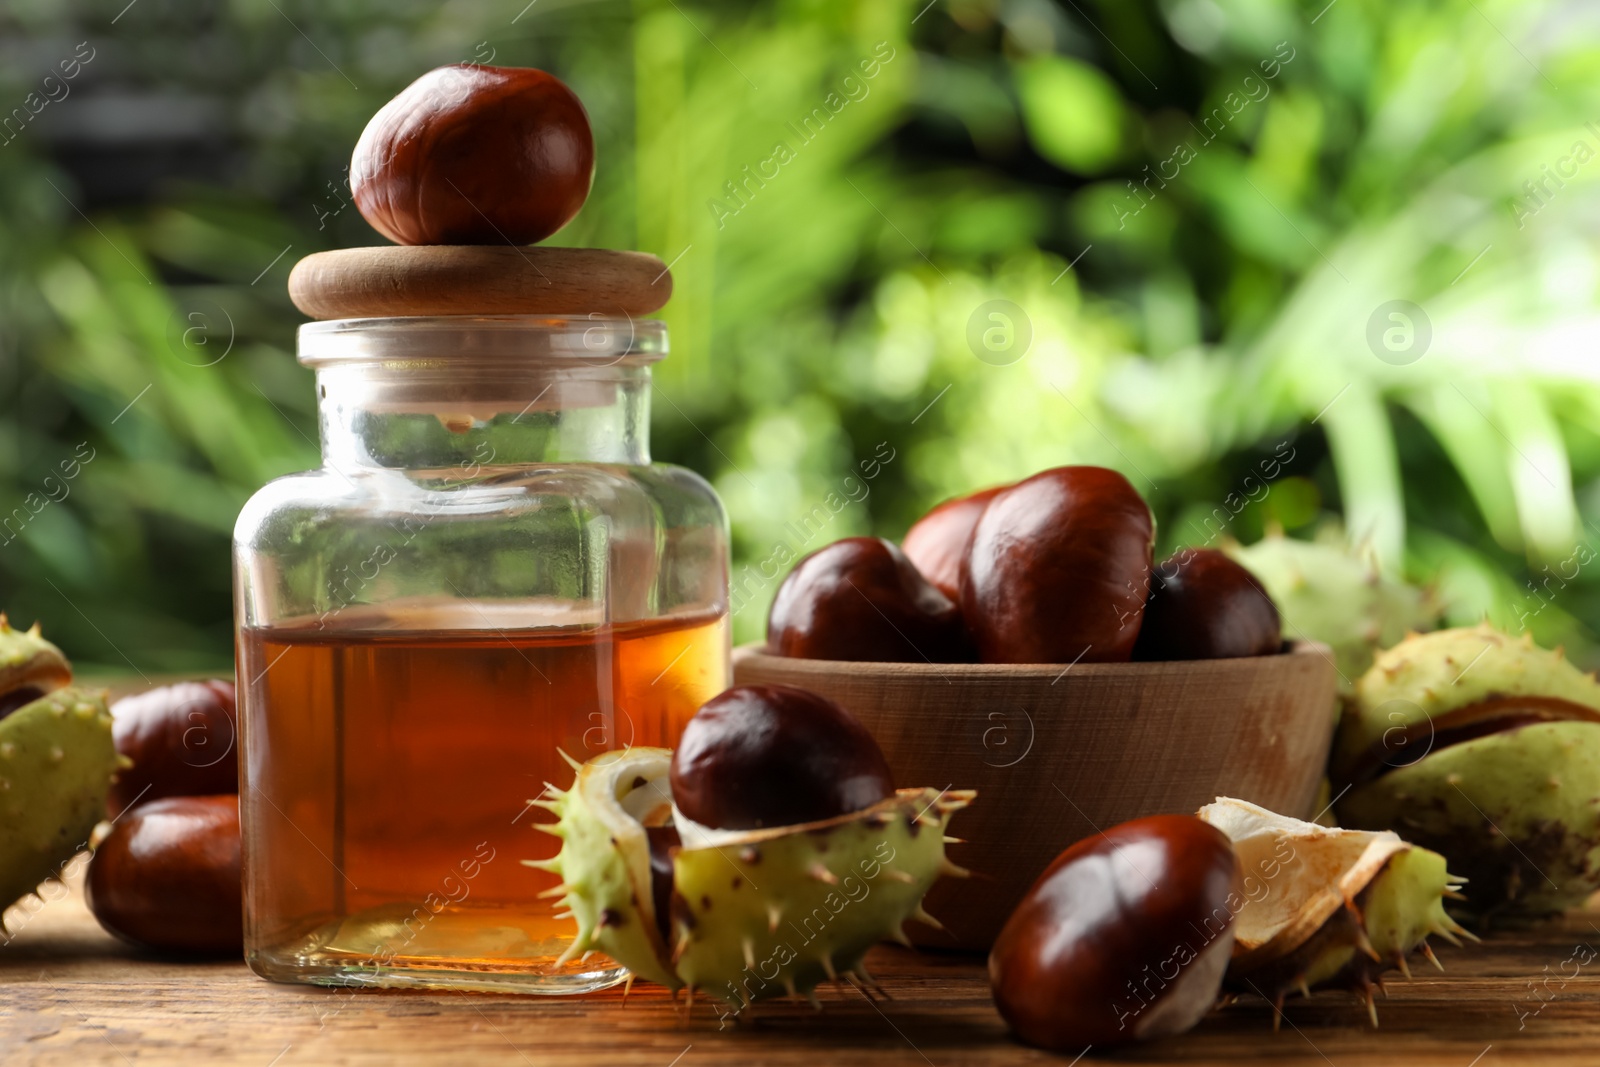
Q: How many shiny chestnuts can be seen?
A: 9